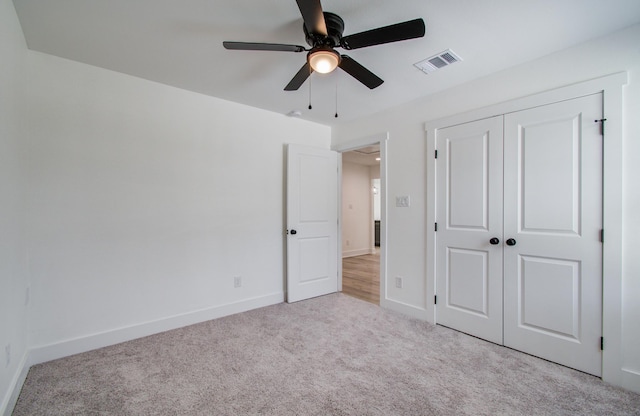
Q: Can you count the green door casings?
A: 0